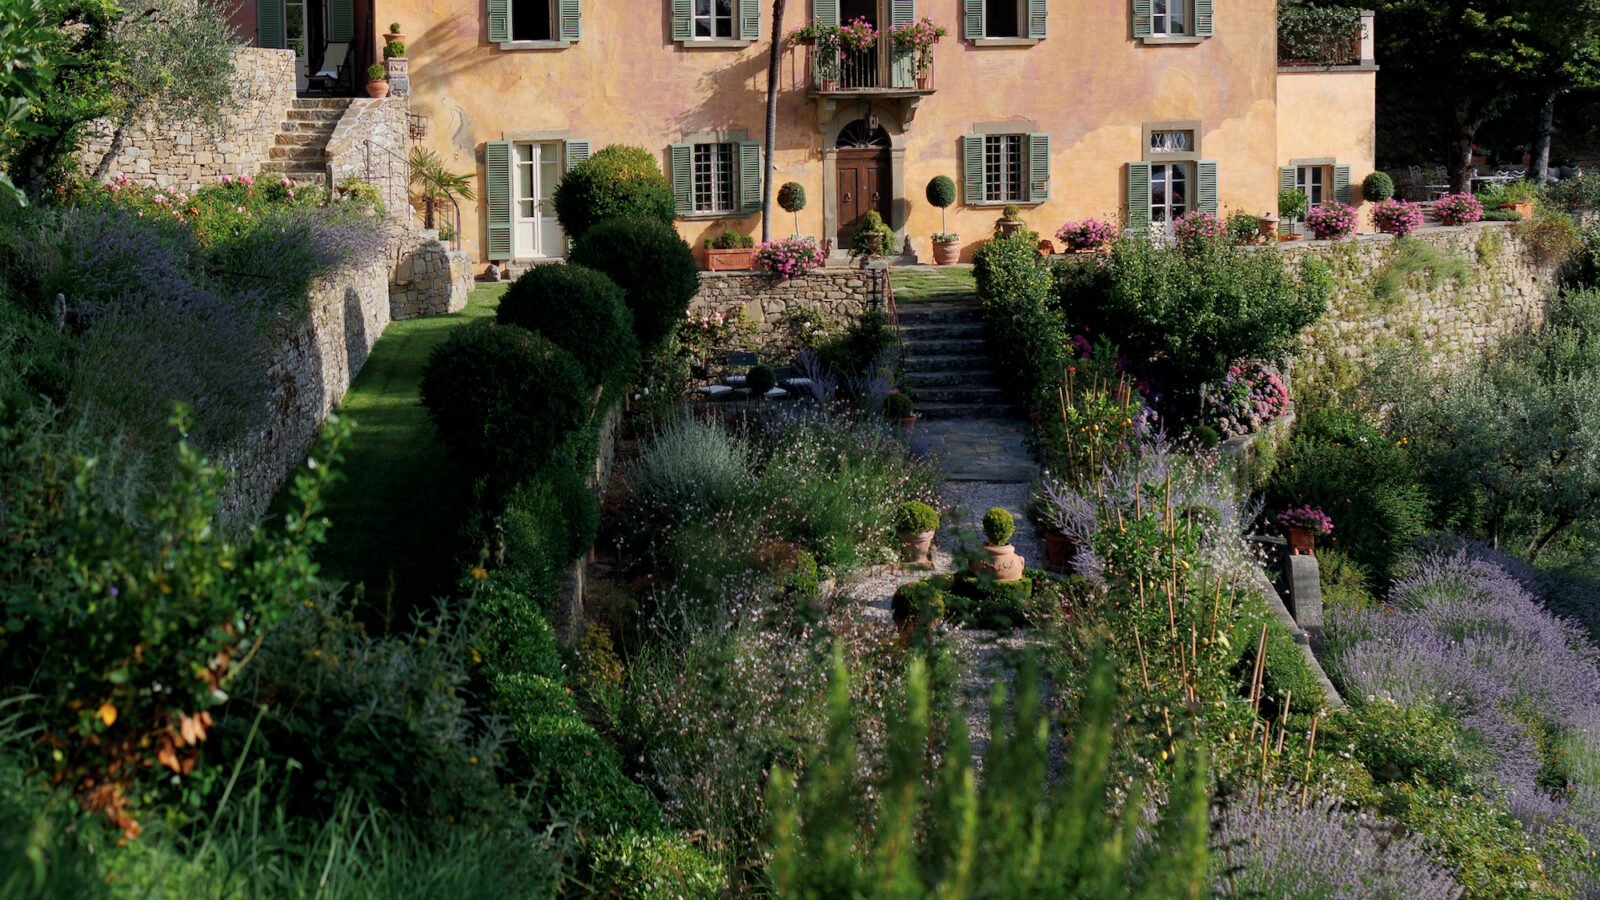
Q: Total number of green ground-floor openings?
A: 5